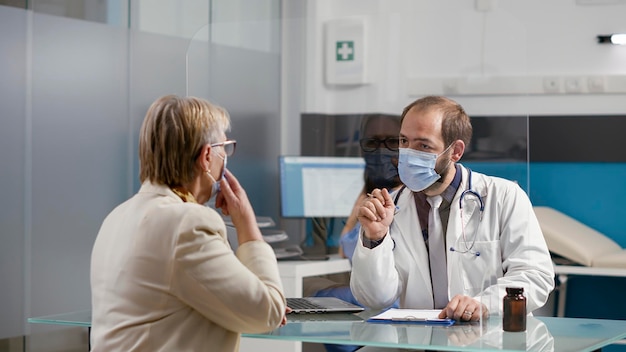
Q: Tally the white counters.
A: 1